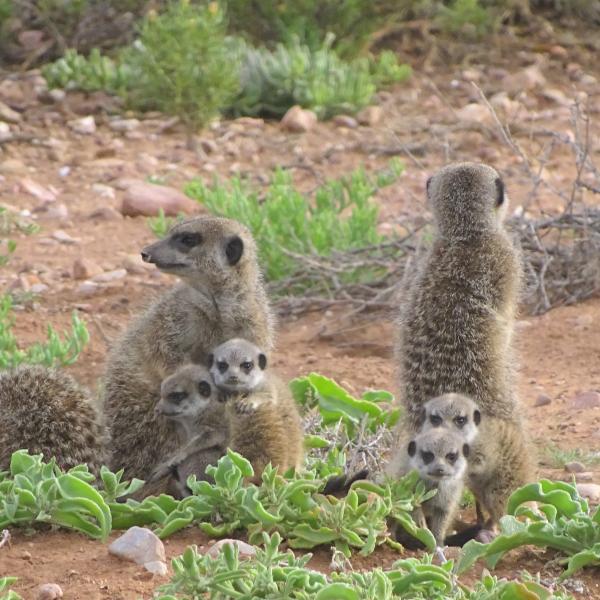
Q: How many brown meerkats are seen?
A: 7